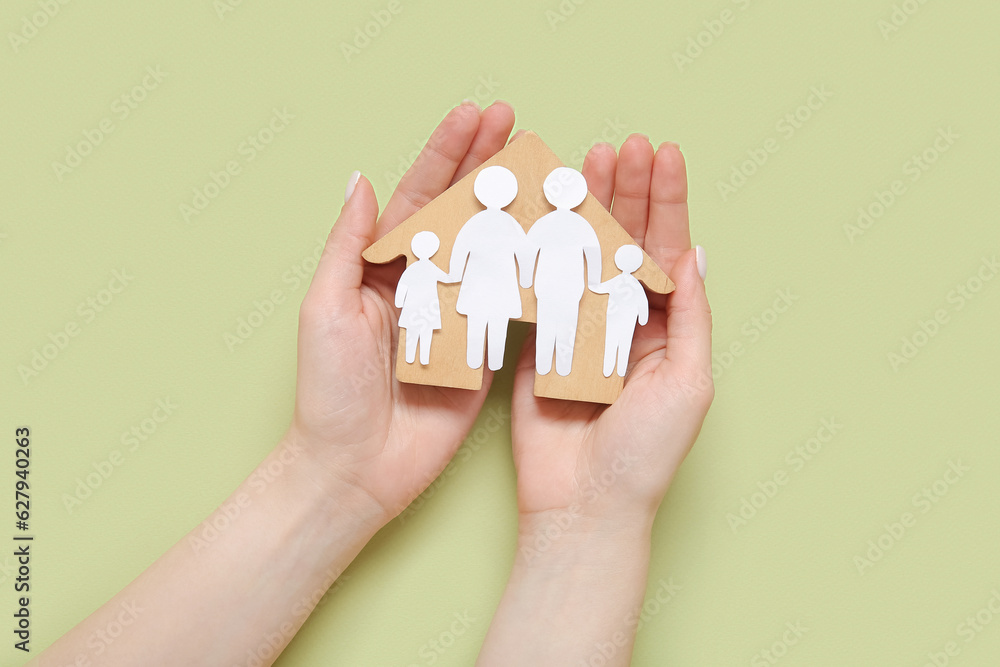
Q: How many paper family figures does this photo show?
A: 4